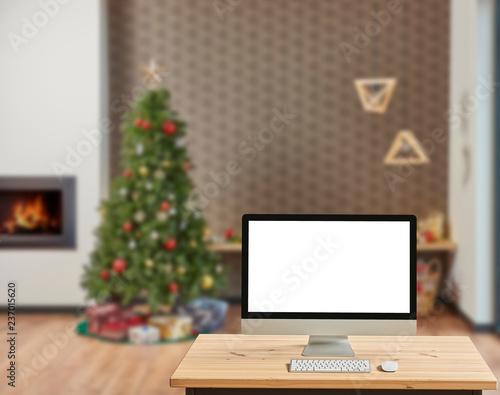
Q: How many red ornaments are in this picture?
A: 11